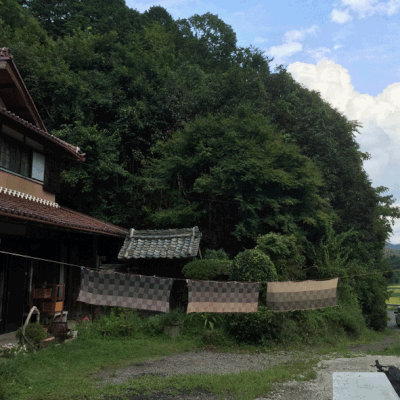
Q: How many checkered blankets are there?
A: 3